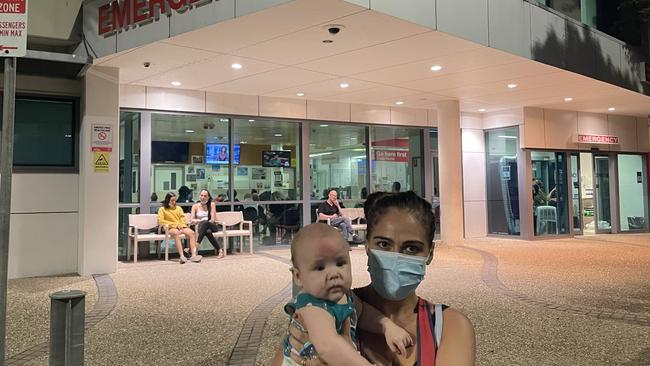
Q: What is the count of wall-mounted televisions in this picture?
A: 3